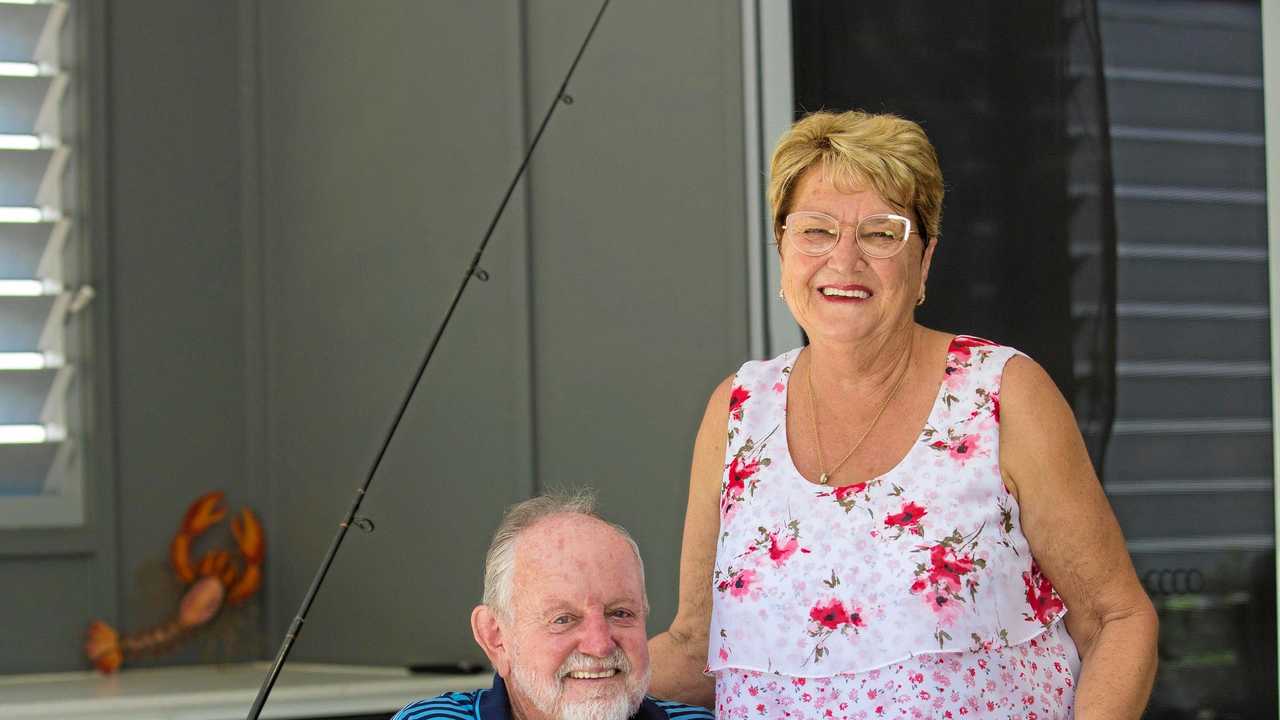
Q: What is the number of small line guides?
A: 3